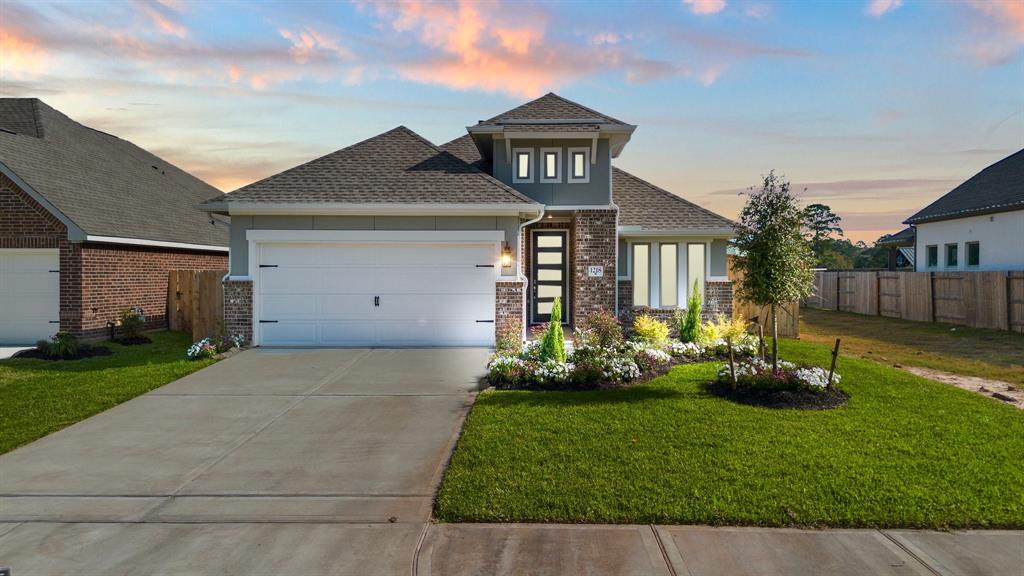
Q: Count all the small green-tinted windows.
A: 3